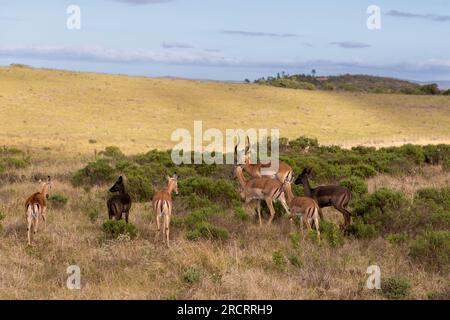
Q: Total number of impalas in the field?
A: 7